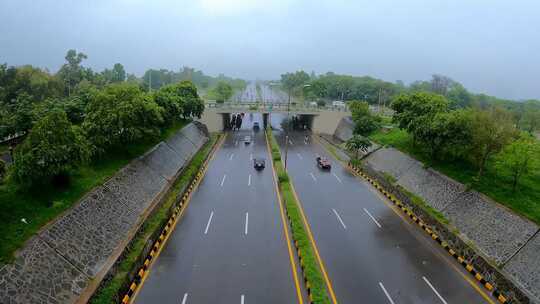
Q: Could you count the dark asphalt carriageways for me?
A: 2